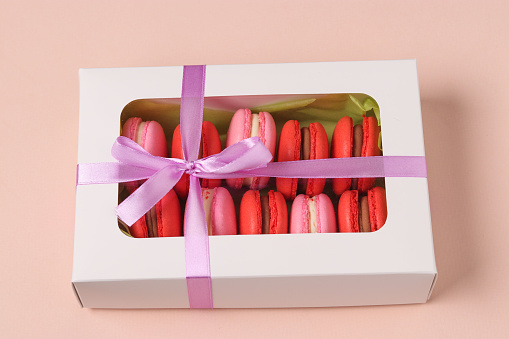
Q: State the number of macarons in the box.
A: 10